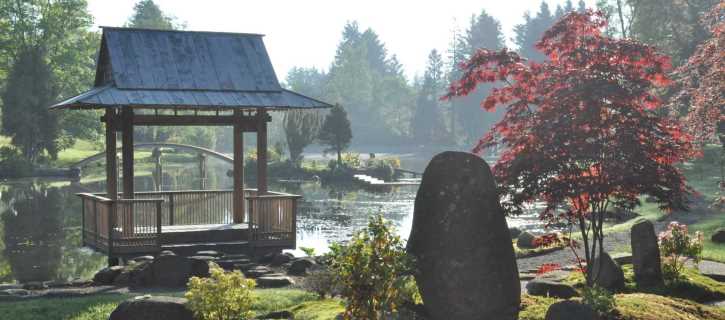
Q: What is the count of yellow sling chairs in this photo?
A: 0